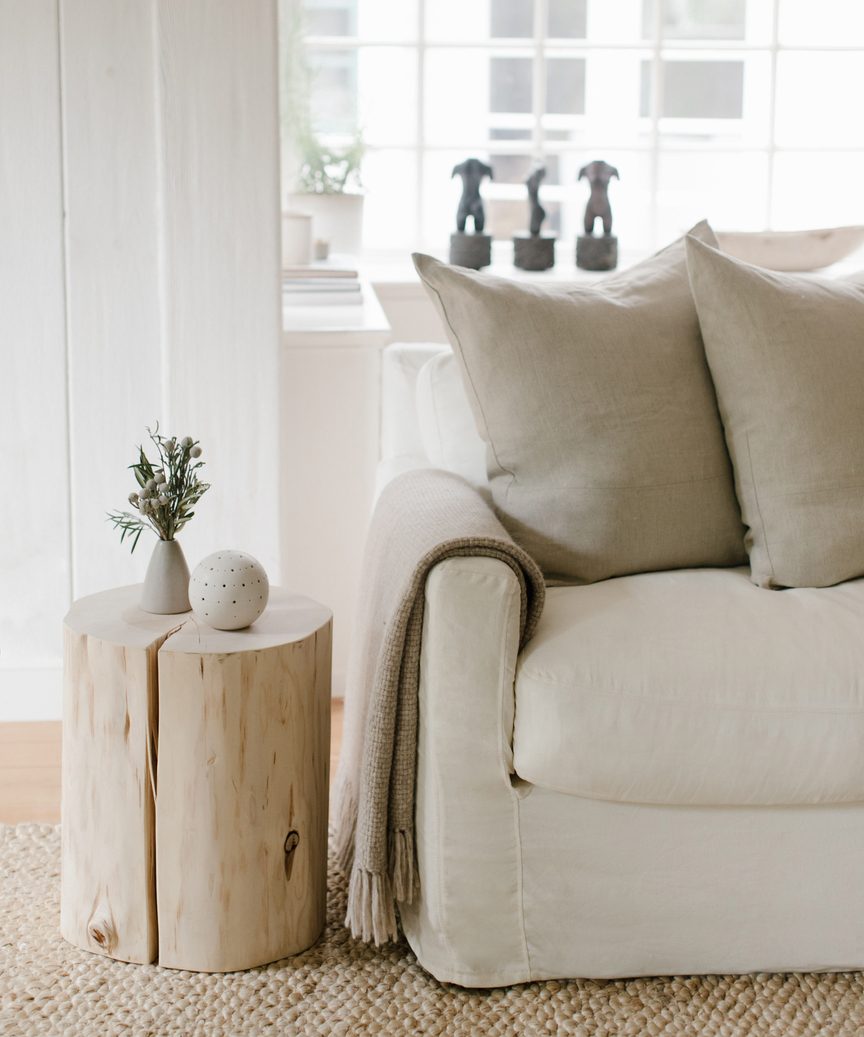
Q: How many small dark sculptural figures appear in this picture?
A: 3